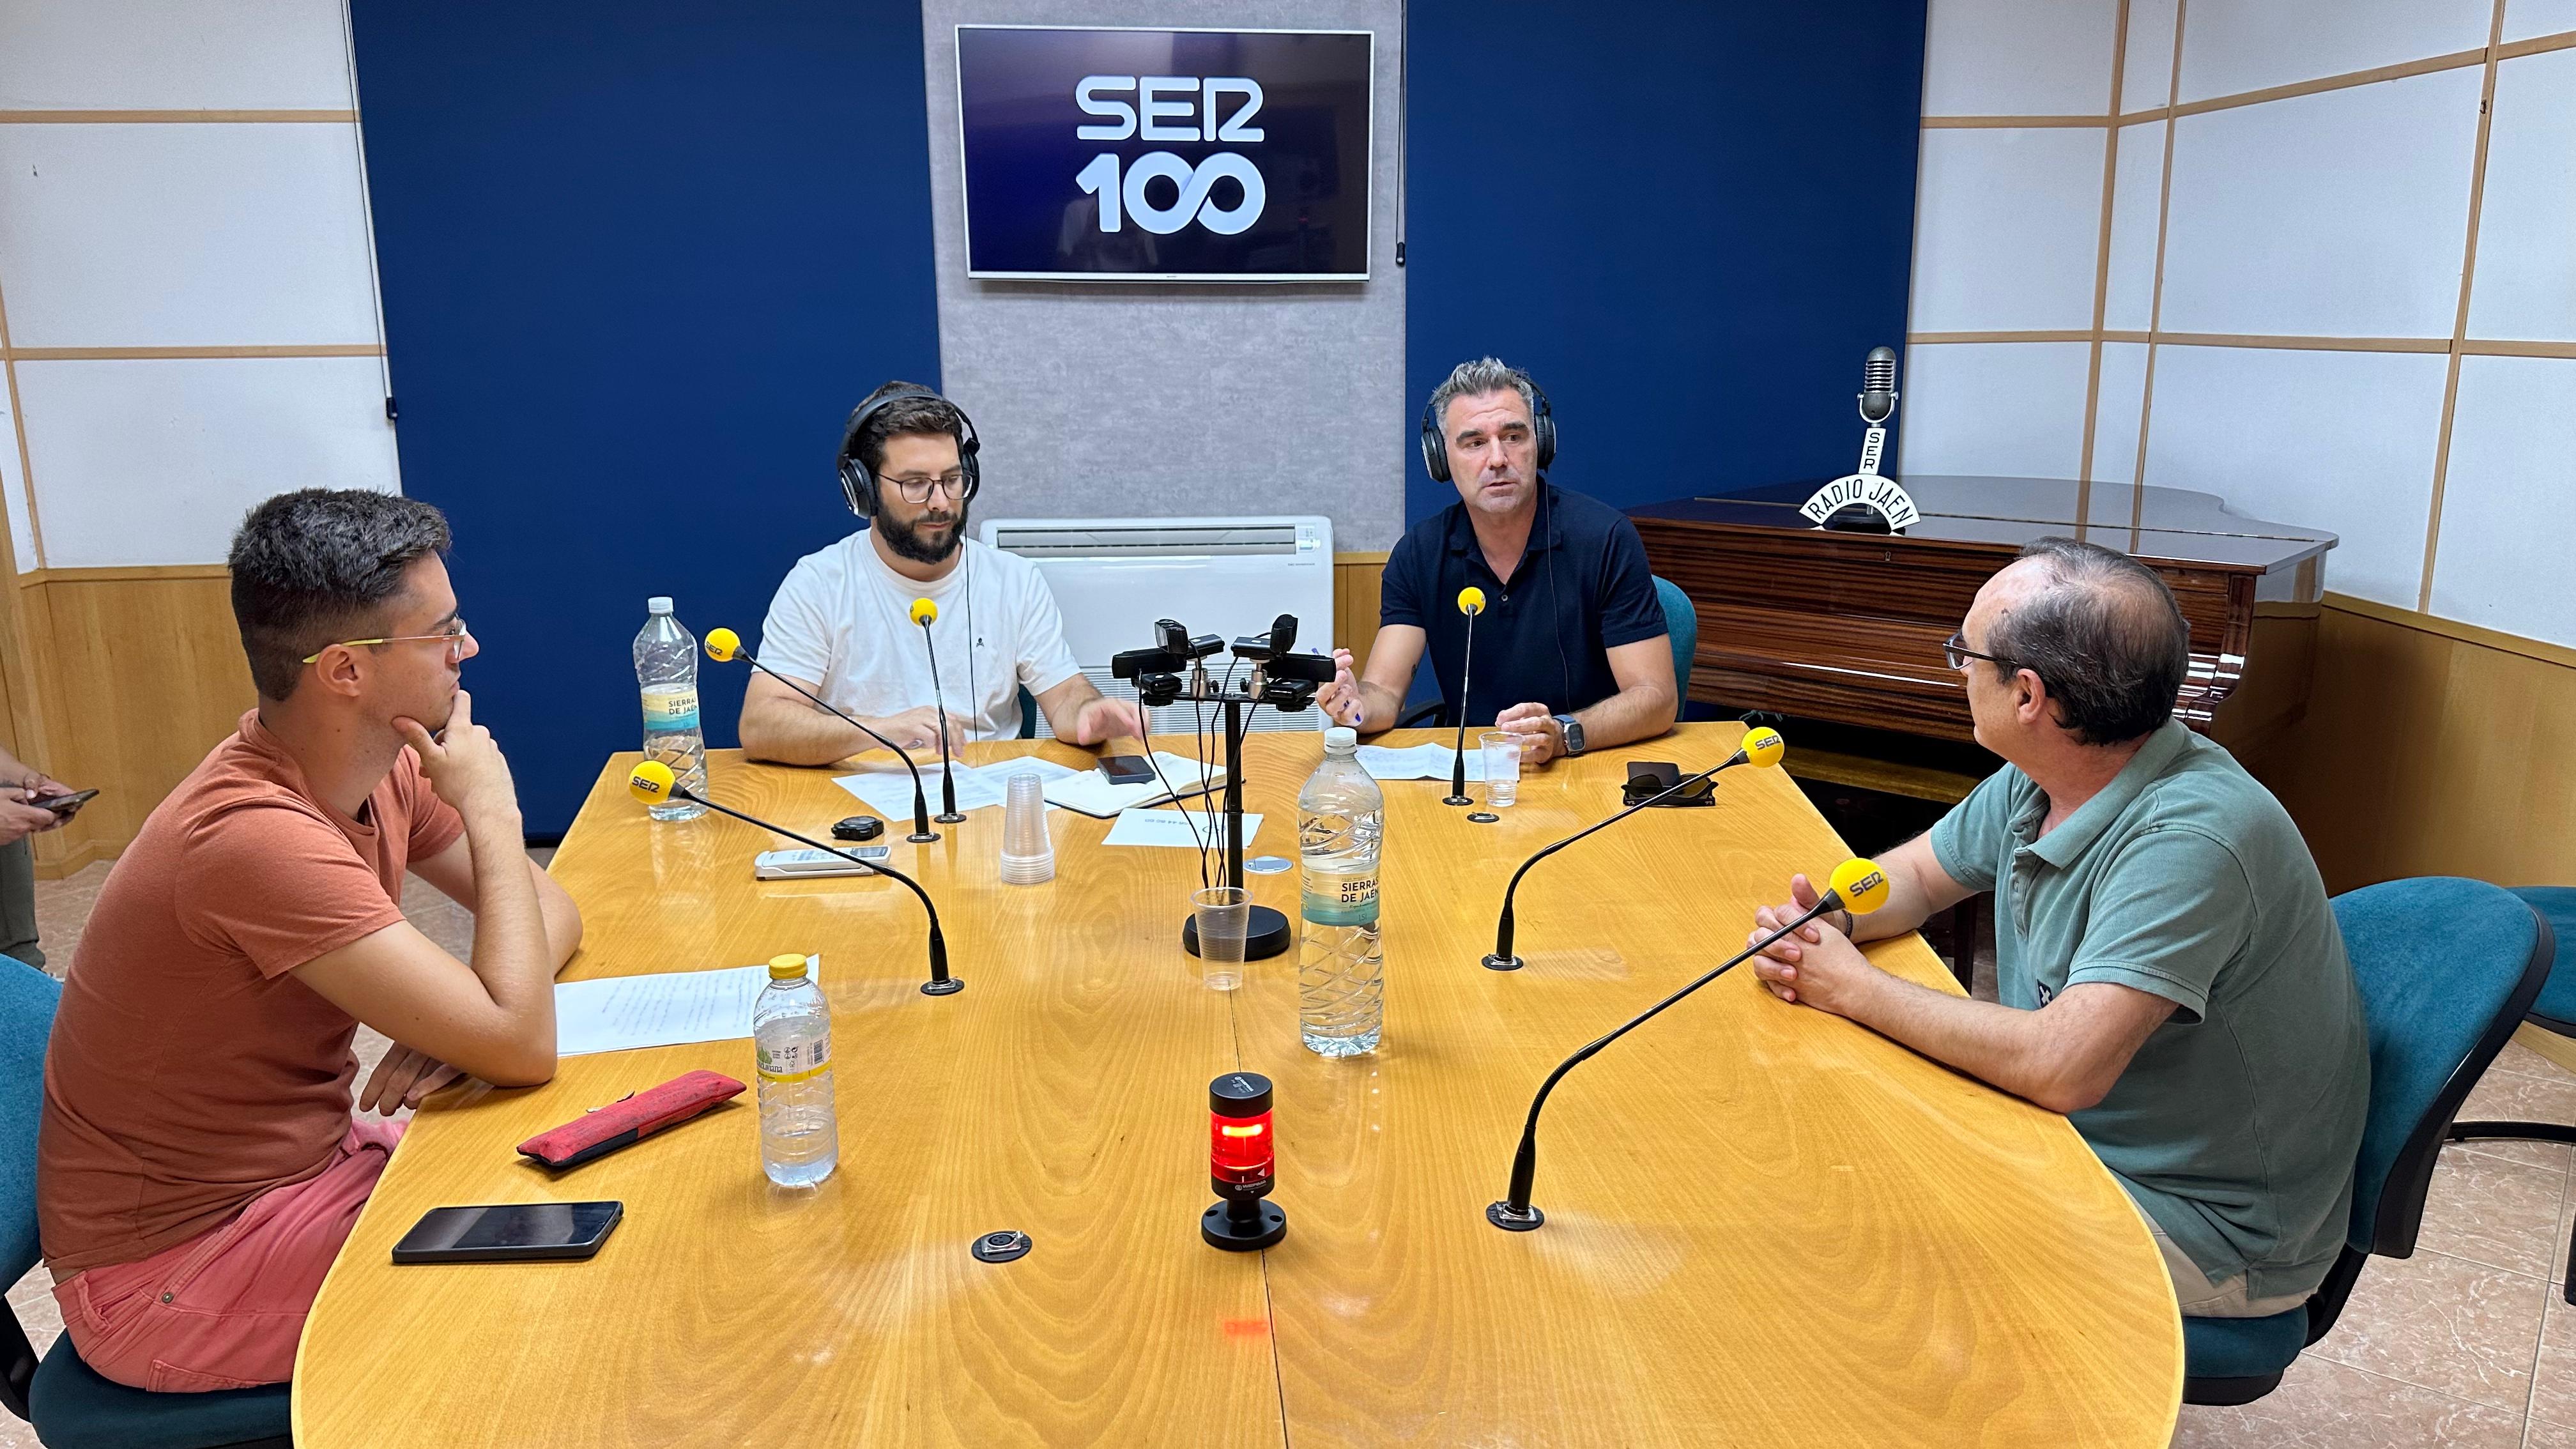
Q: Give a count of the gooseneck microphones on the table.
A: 6